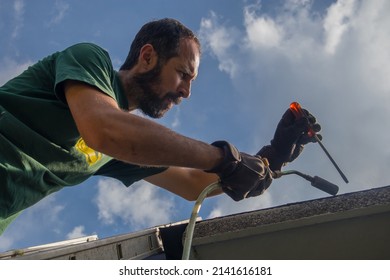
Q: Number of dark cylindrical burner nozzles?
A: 1